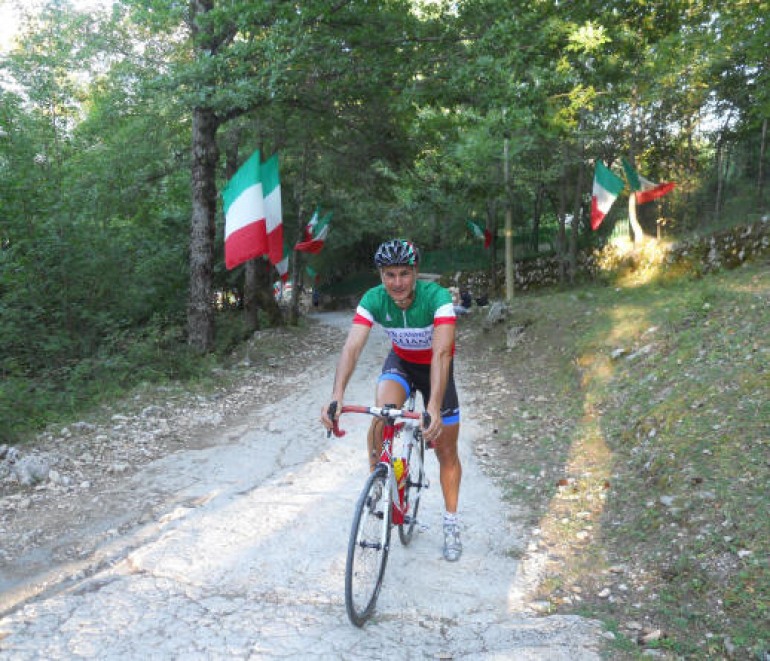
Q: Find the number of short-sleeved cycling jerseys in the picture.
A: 1